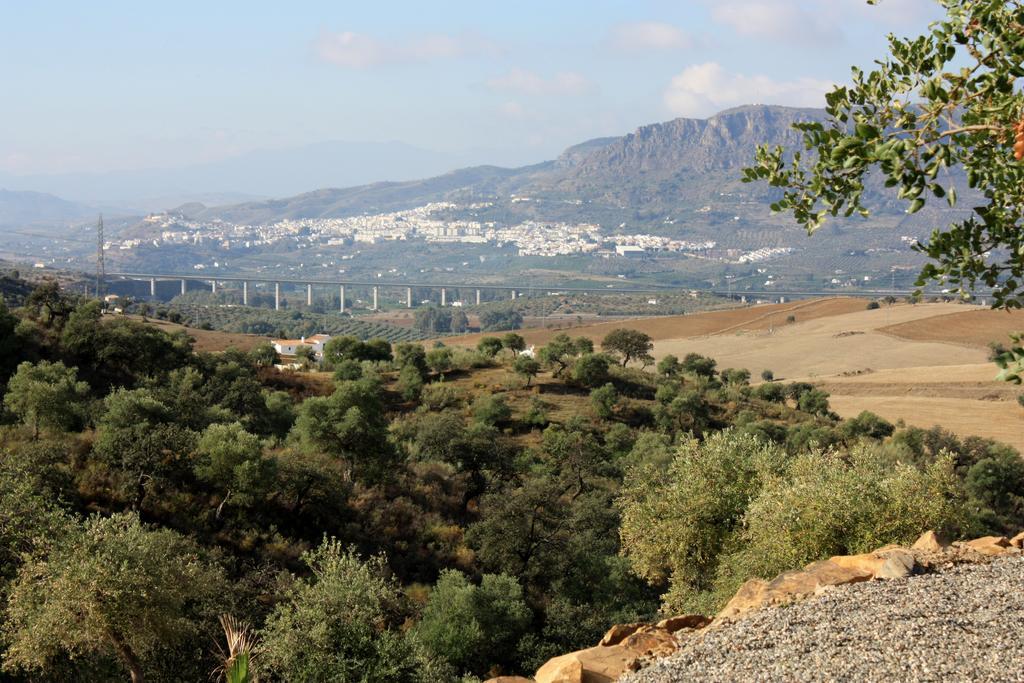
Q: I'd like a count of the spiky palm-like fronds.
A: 1